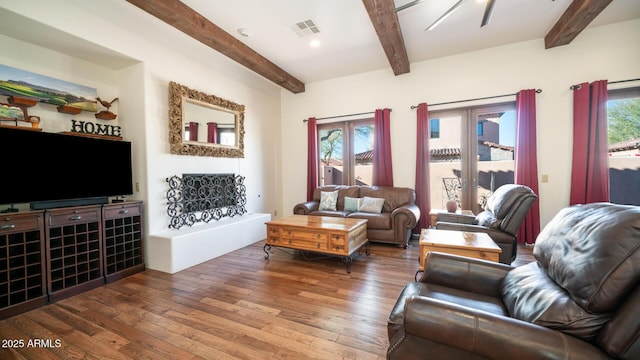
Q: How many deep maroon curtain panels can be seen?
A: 5